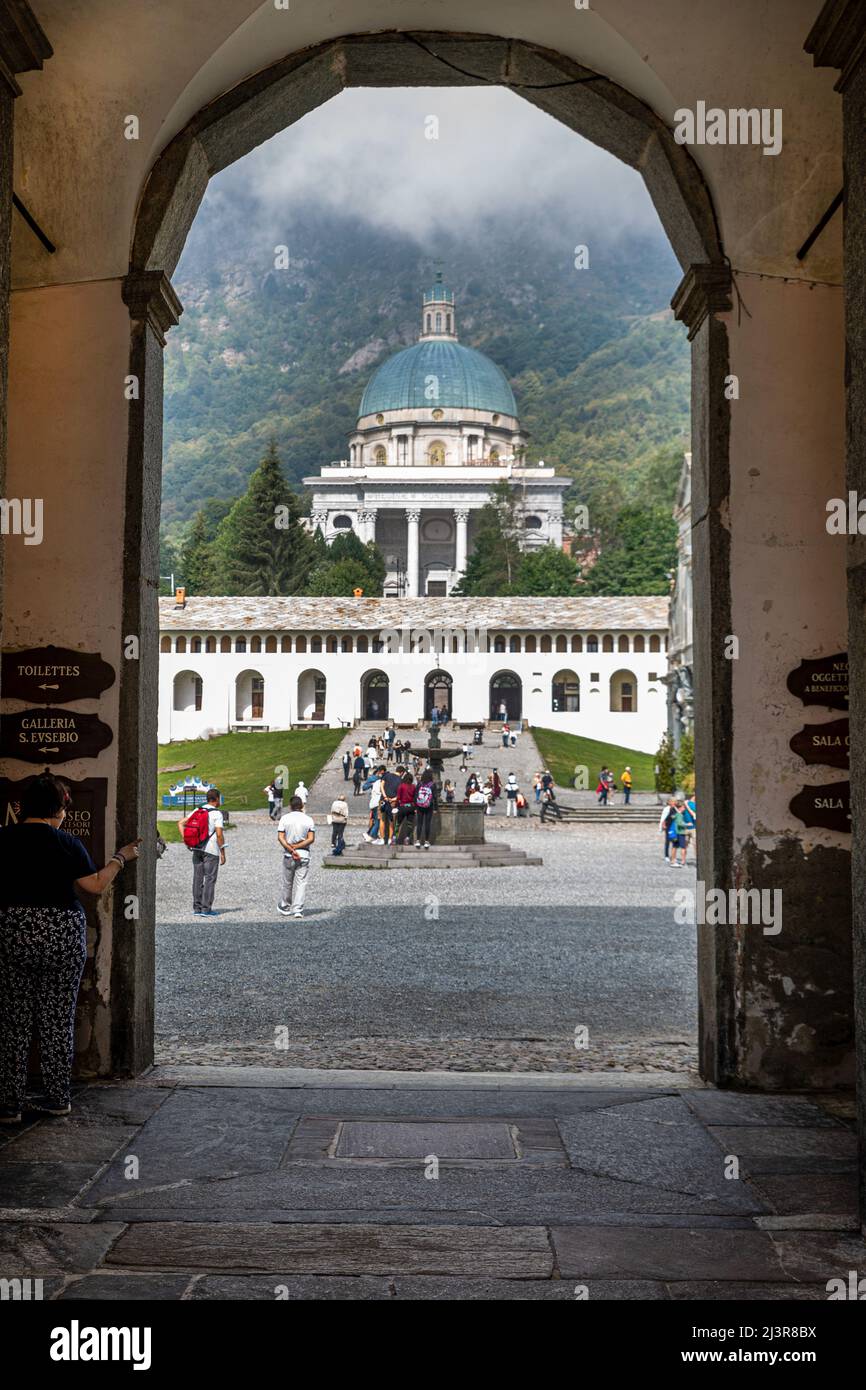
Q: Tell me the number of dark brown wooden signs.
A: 6